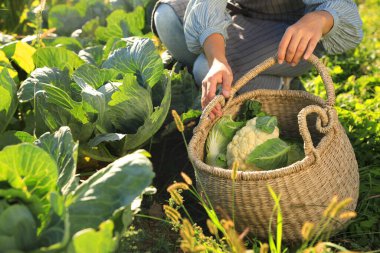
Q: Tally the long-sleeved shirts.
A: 1